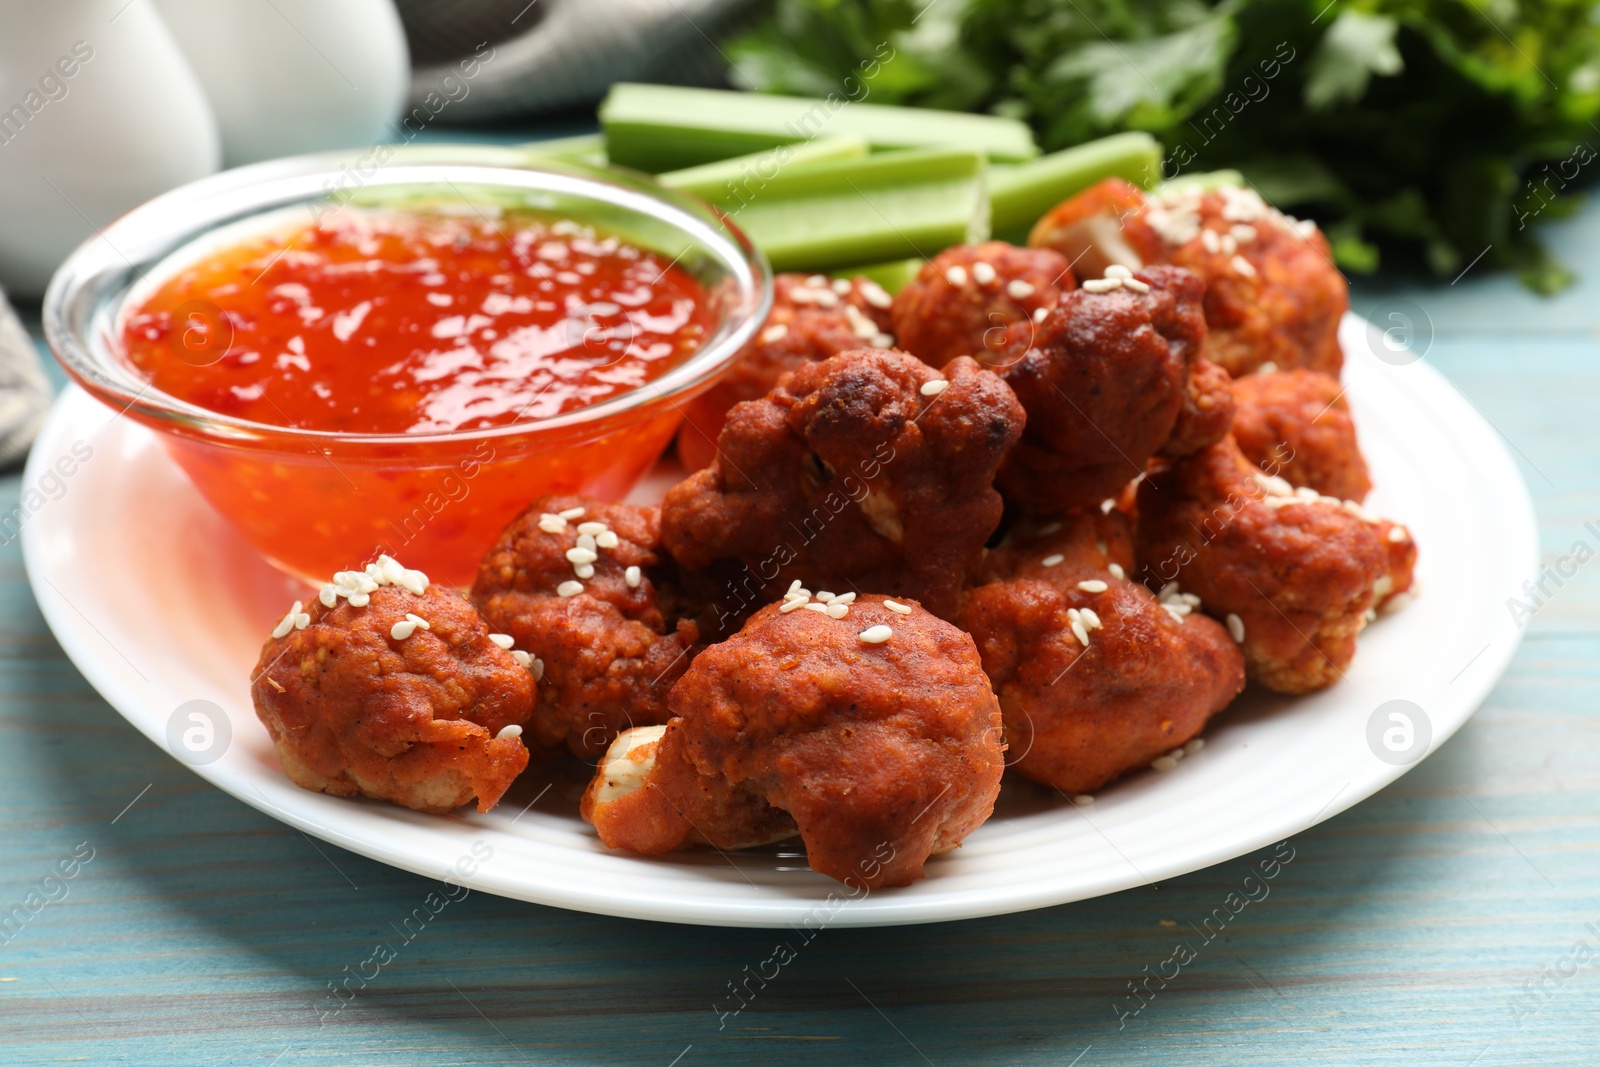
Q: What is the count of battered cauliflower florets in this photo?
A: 11